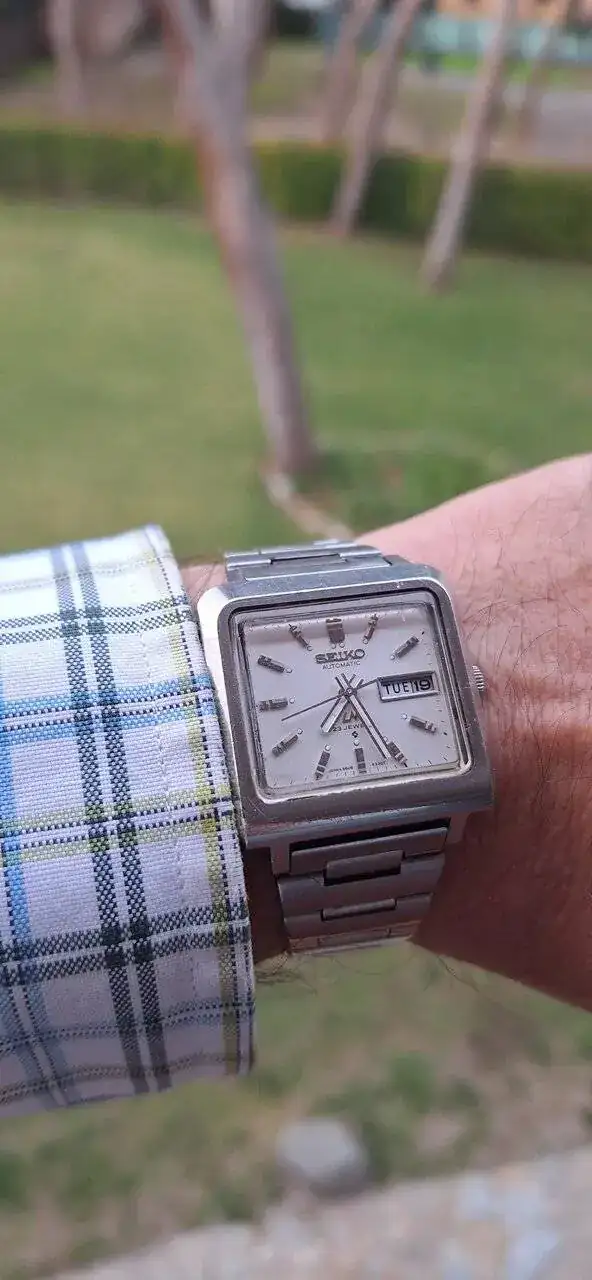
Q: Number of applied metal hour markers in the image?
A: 11